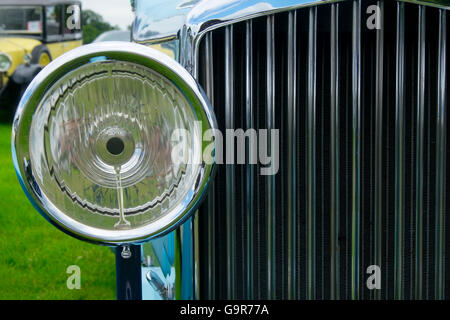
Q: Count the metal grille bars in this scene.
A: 12